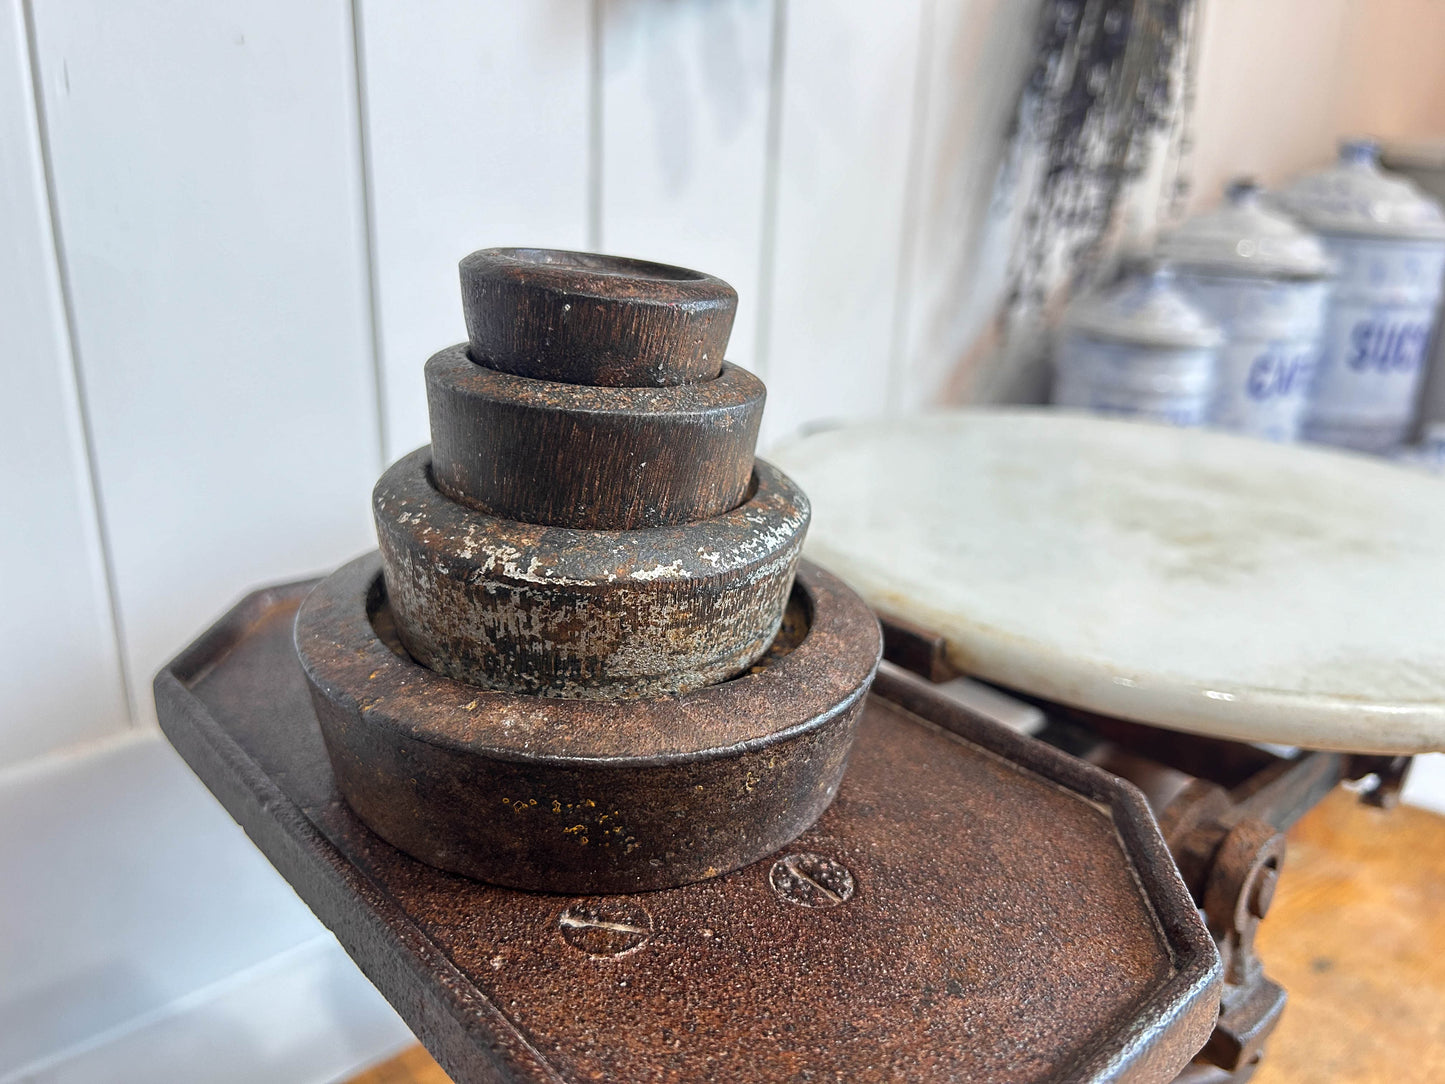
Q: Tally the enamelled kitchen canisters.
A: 3